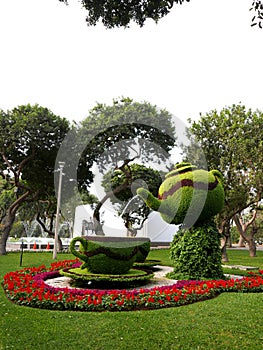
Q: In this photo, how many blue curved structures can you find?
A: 0